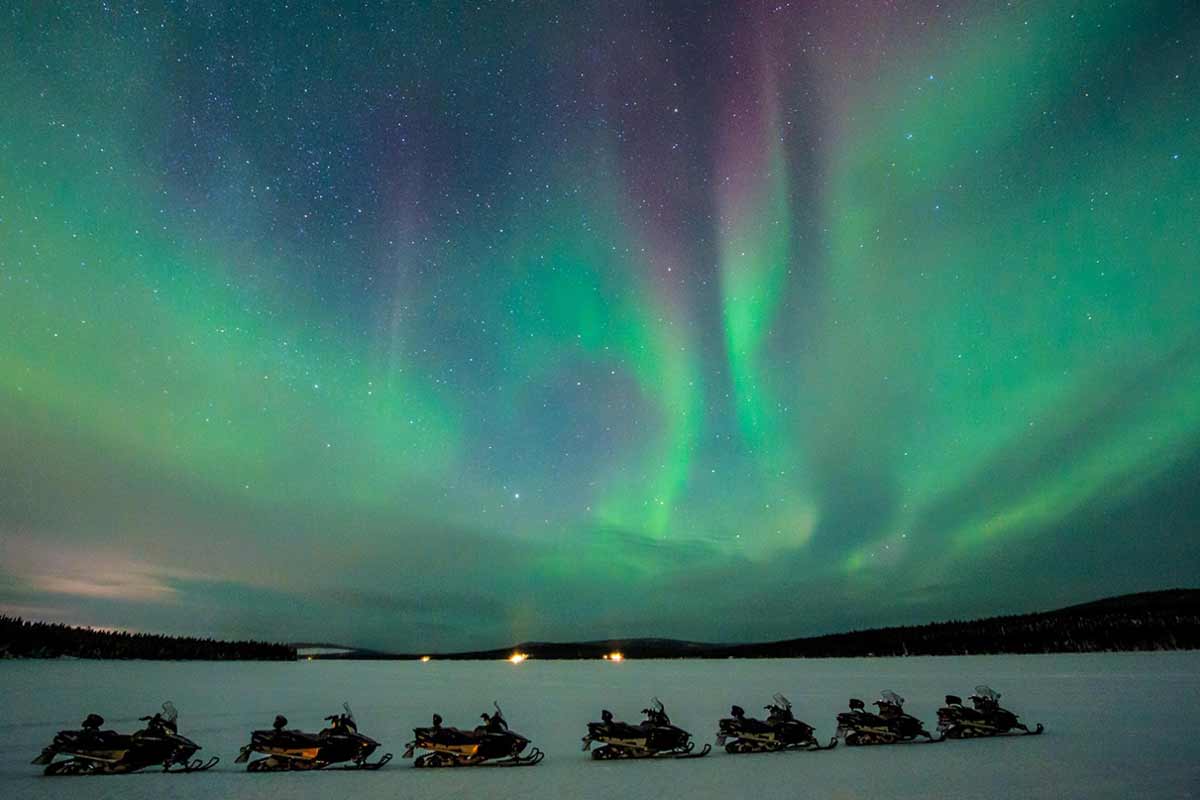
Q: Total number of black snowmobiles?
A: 7